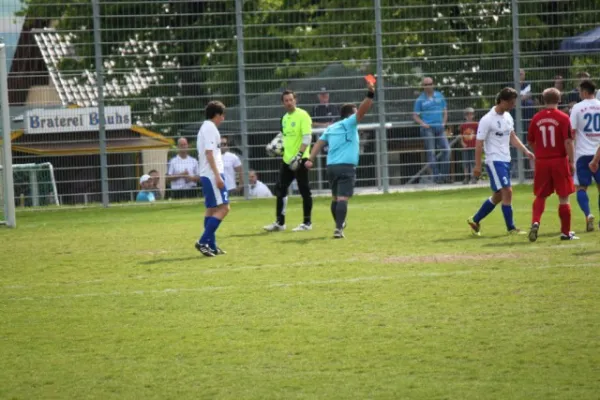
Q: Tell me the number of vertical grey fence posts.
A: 4